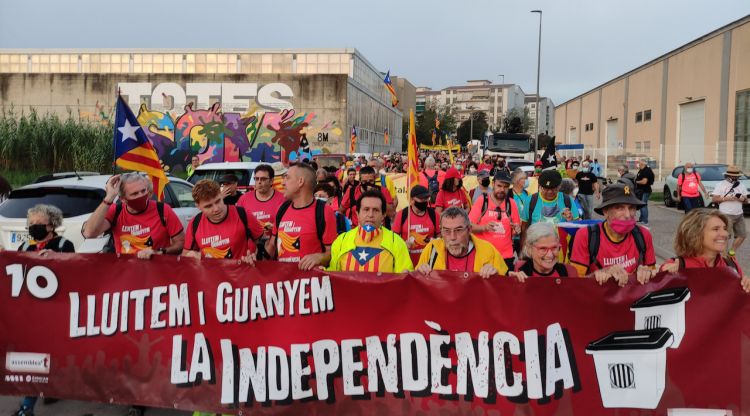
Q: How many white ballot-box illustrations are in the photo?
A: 2